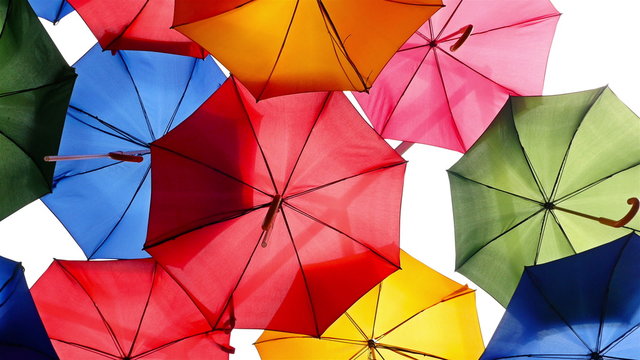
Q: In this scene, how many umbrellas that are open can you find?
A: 12